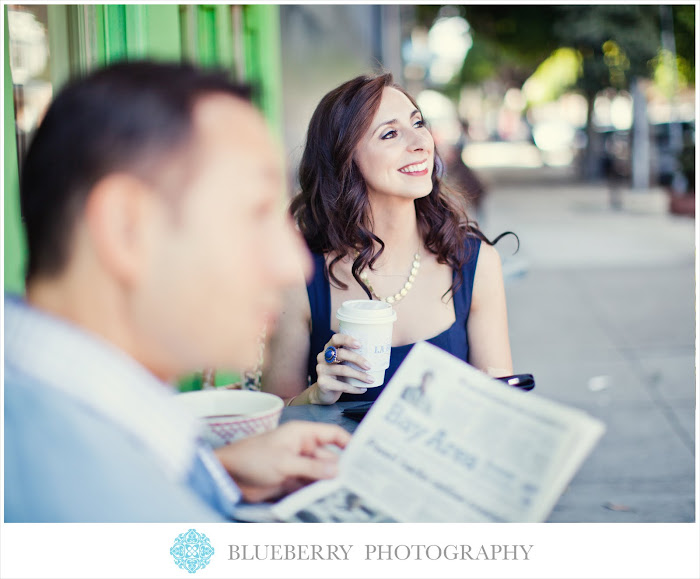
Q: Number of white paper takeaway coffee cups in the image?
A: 1